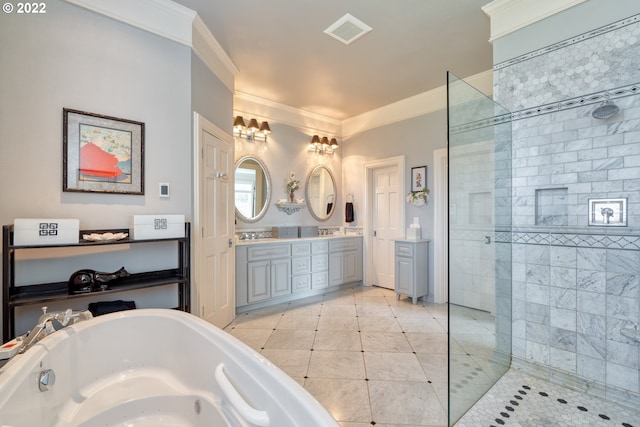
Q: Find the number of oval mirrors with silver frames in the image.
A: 2